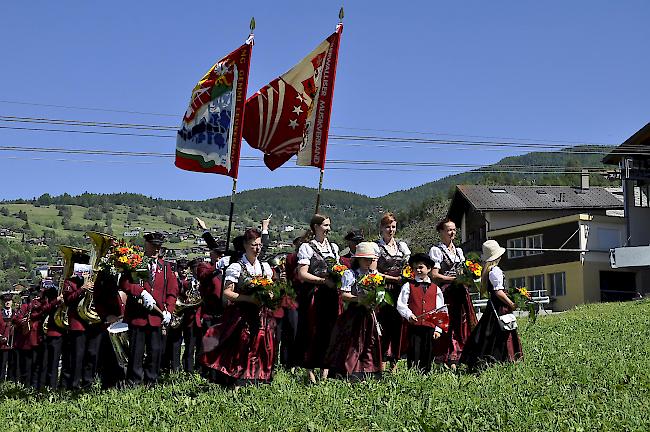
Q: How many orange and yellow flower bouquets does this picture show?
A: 7